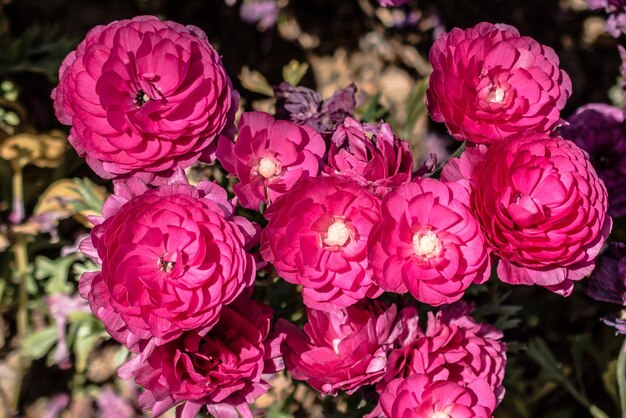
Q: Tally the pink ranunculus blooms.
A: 12